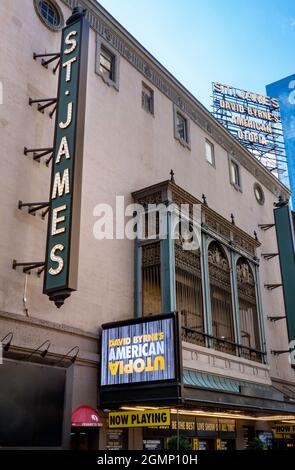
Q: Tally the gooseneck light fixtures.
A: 3